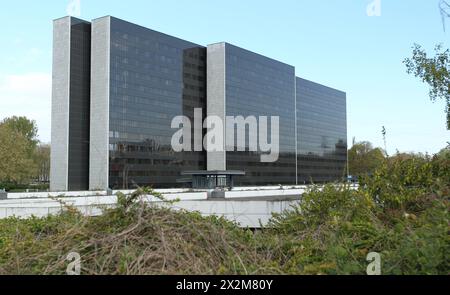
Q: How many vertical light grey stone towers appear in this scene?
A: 3